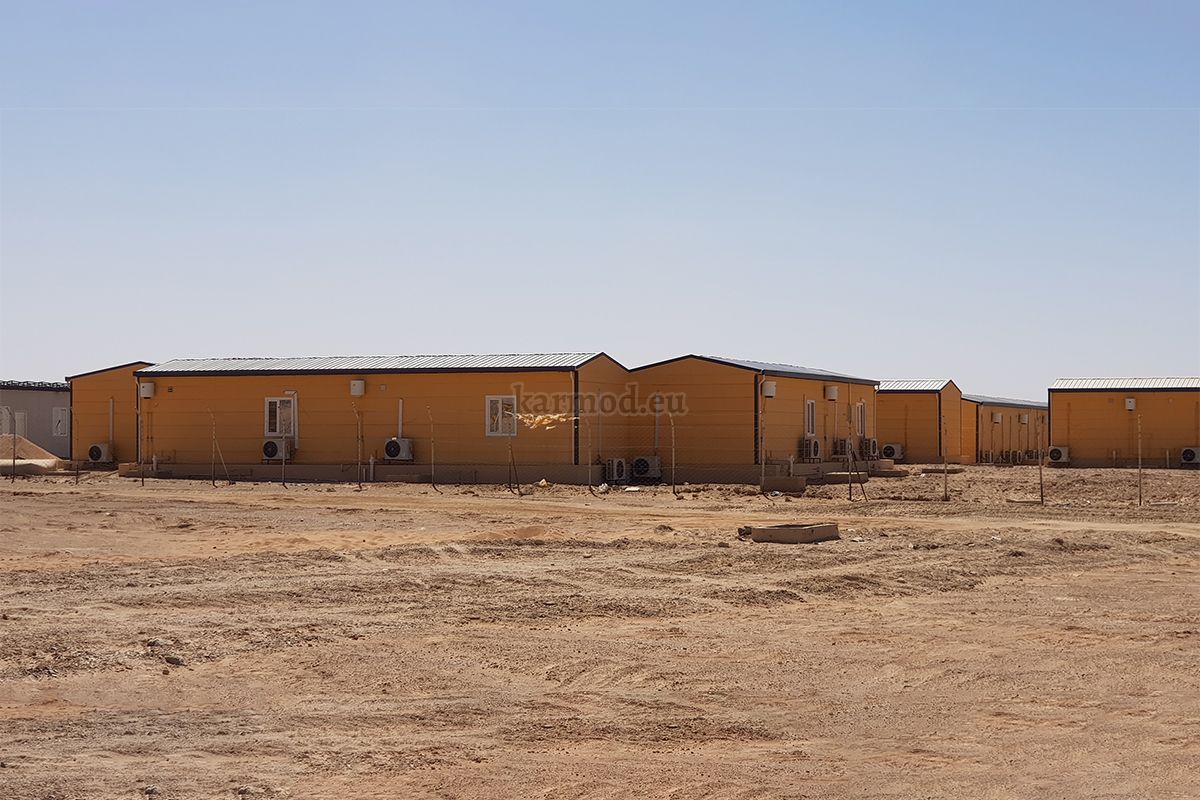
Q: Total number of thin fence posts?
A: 15